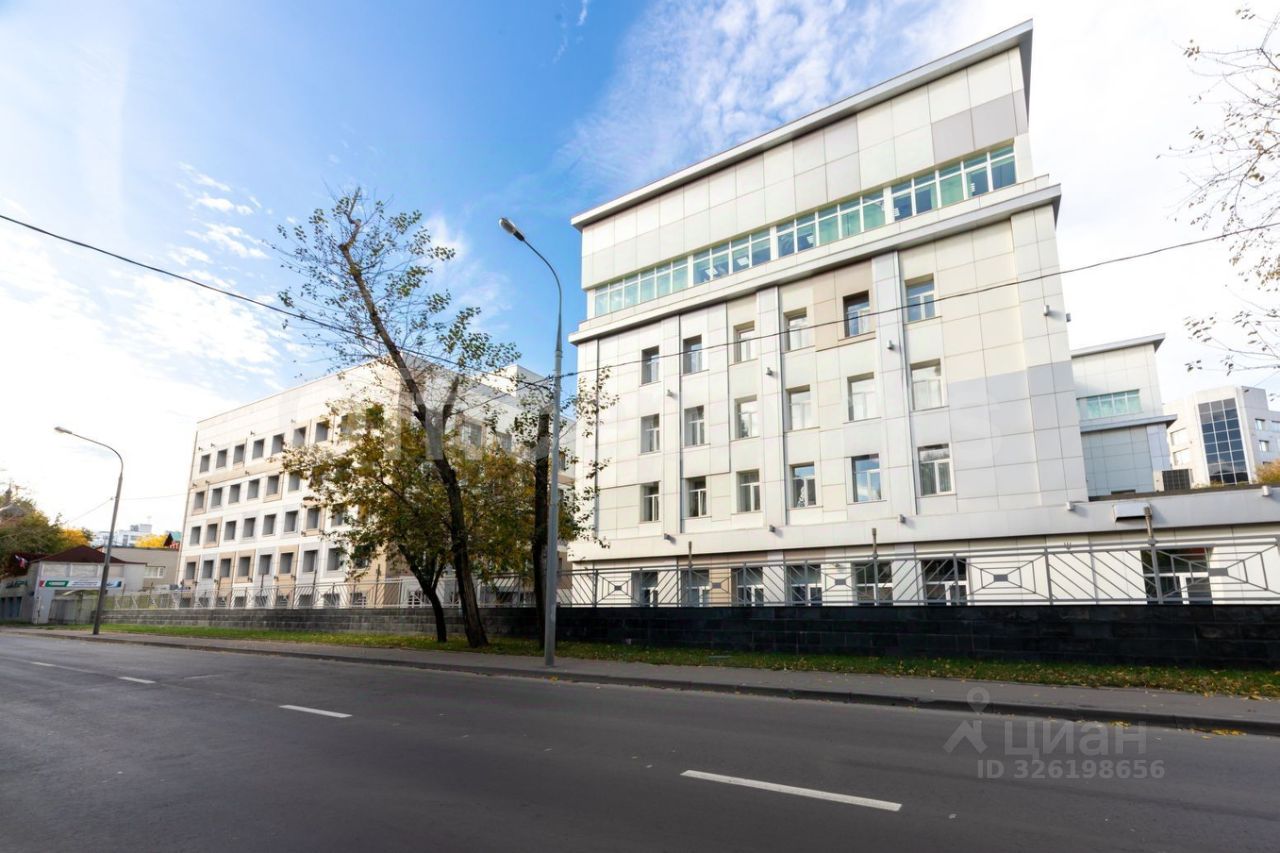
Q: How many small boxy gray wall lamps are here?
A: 10